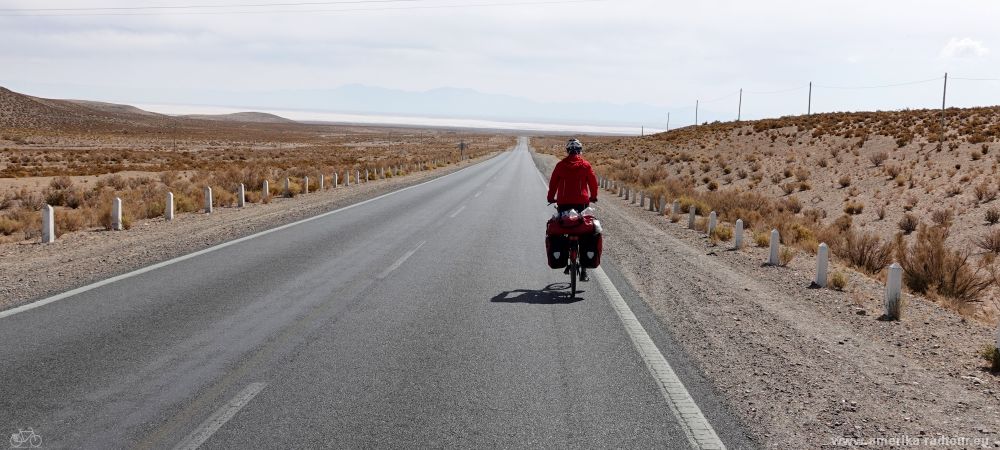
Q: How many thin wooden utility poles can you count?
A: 6